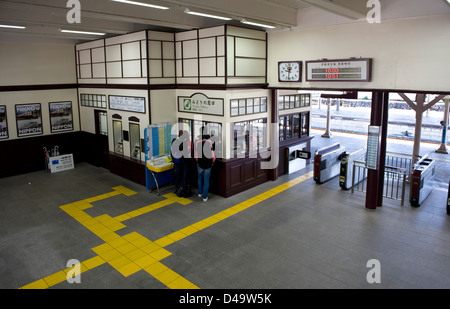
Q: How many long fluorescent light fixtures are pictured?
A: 5